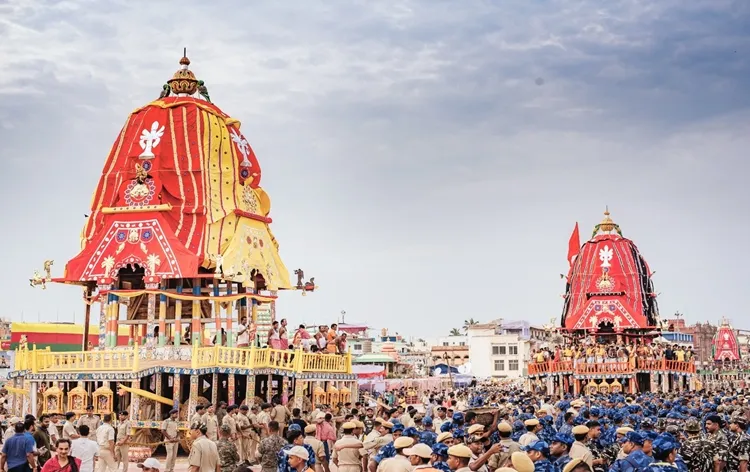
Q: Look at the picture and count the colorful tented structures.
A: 3